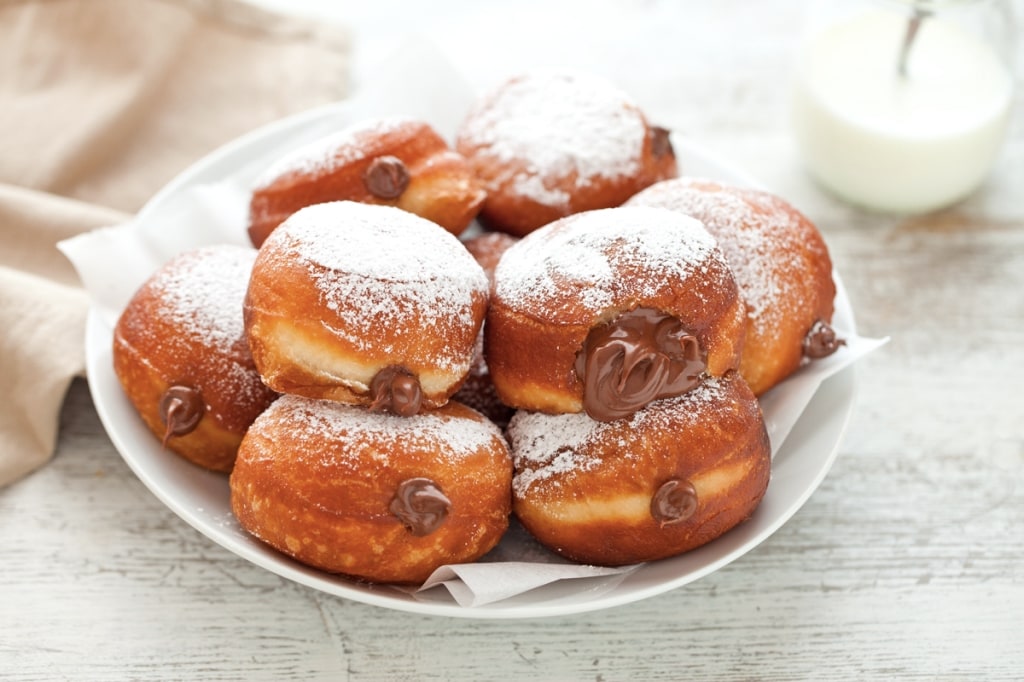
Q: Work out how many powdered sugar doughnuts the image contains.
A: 9